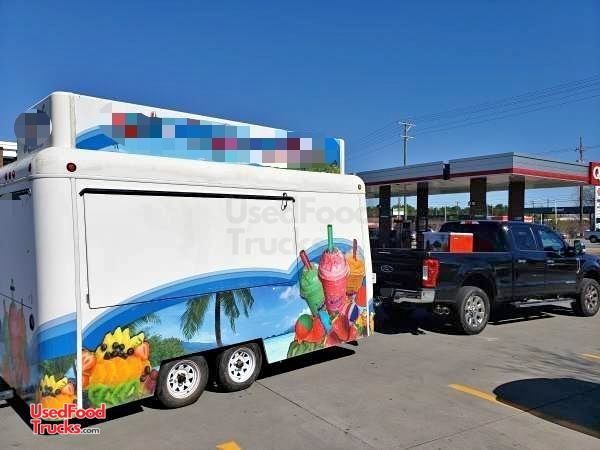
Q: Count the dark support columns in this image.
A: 4